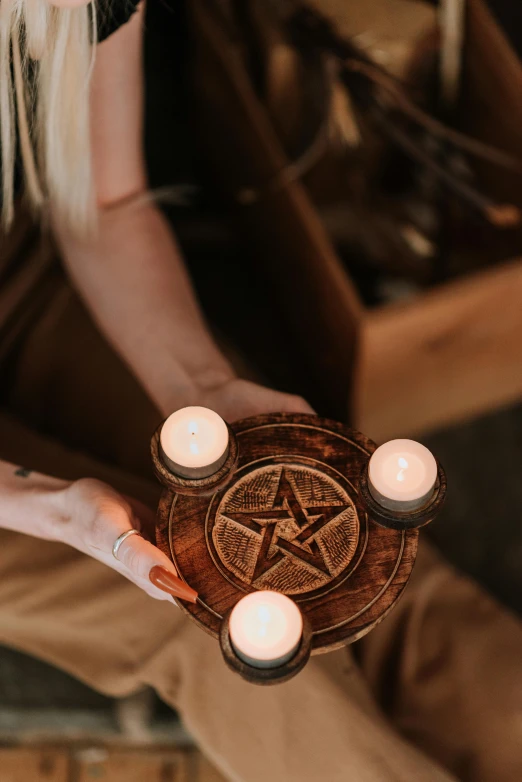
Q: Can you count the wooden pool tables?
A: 0